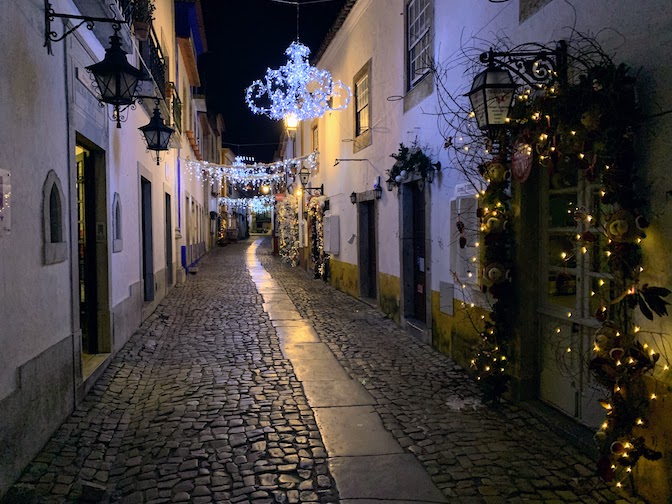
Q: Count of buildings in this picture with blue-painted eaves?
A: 1